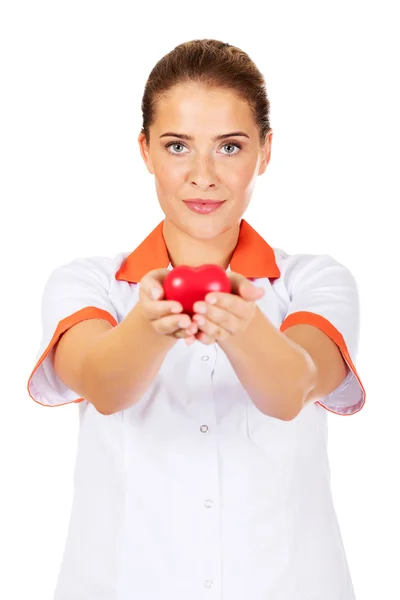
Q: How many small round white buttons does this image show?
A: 4